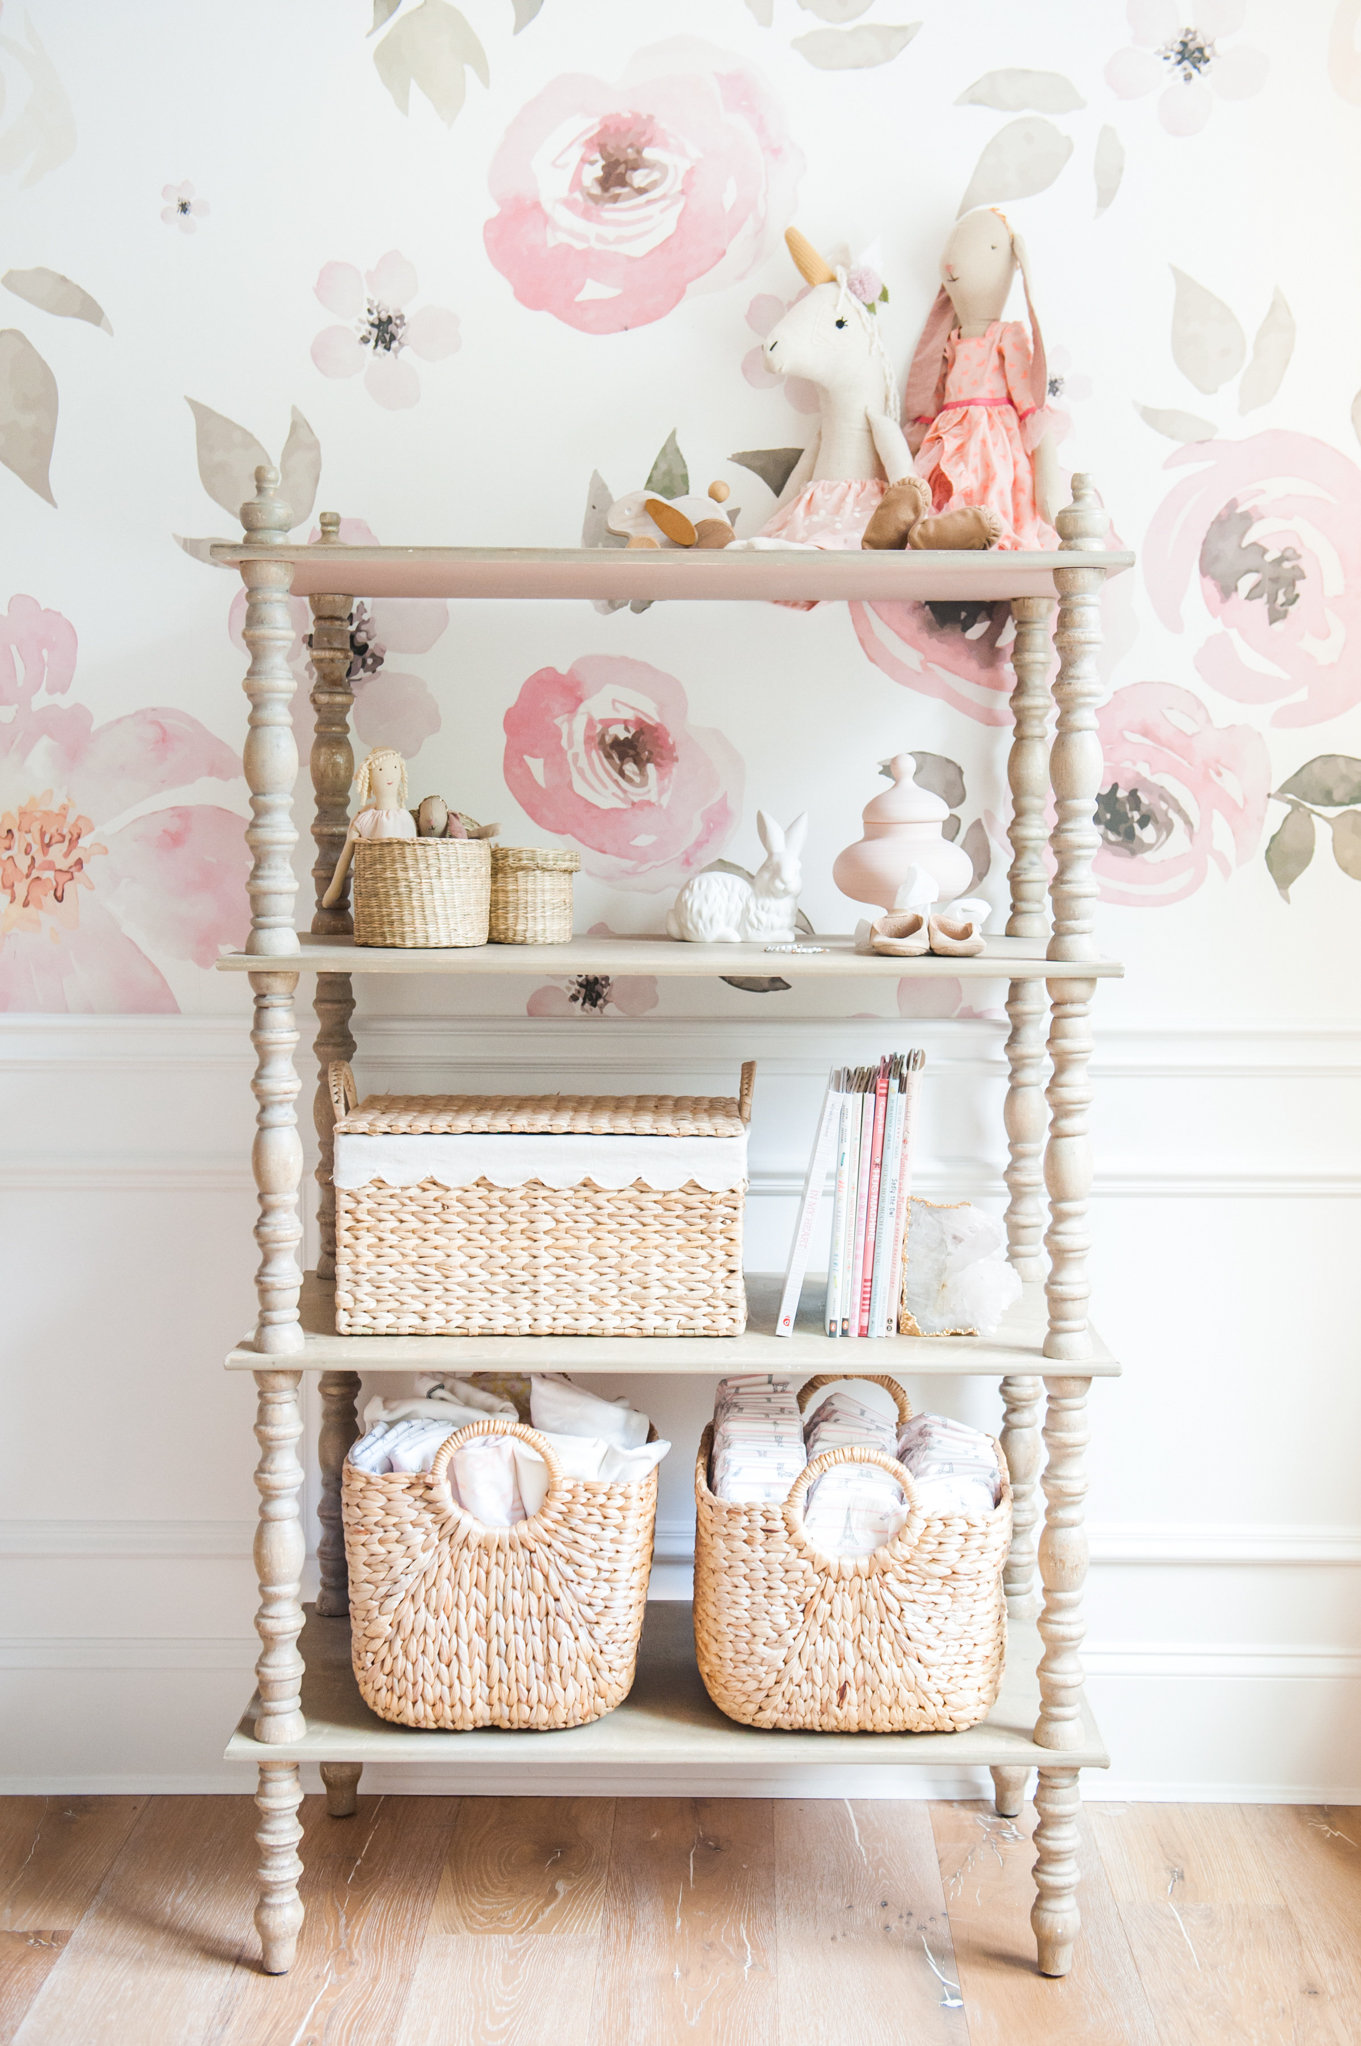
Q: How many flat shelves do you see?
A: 4